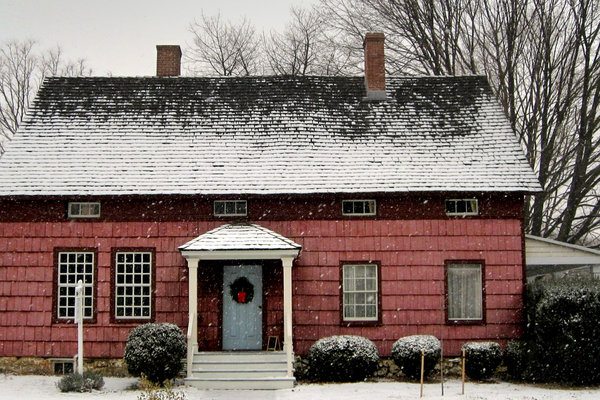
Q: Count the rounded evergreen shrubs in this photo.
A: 4